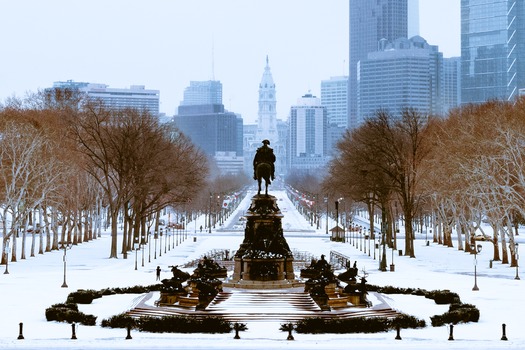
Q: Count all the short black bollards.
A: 8